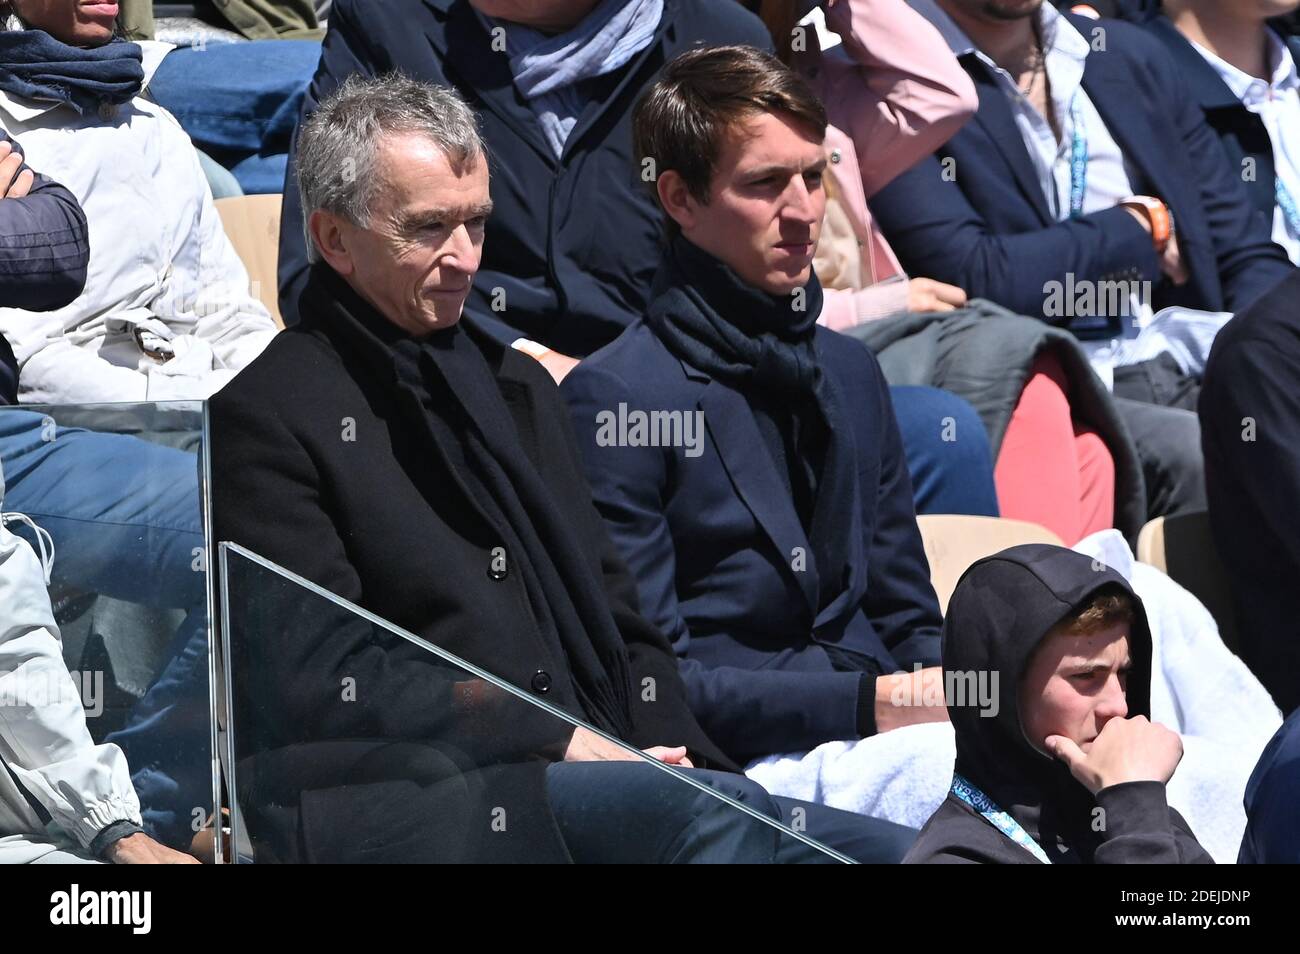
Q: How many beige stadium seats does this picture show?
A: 3